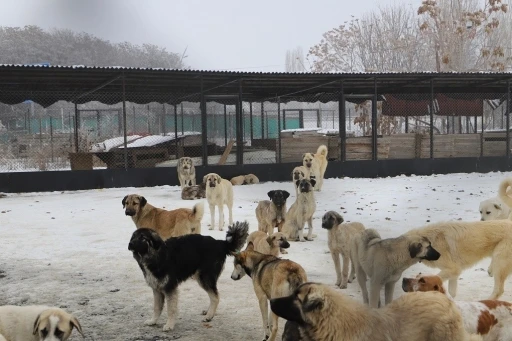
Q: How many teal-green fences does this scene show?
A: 1